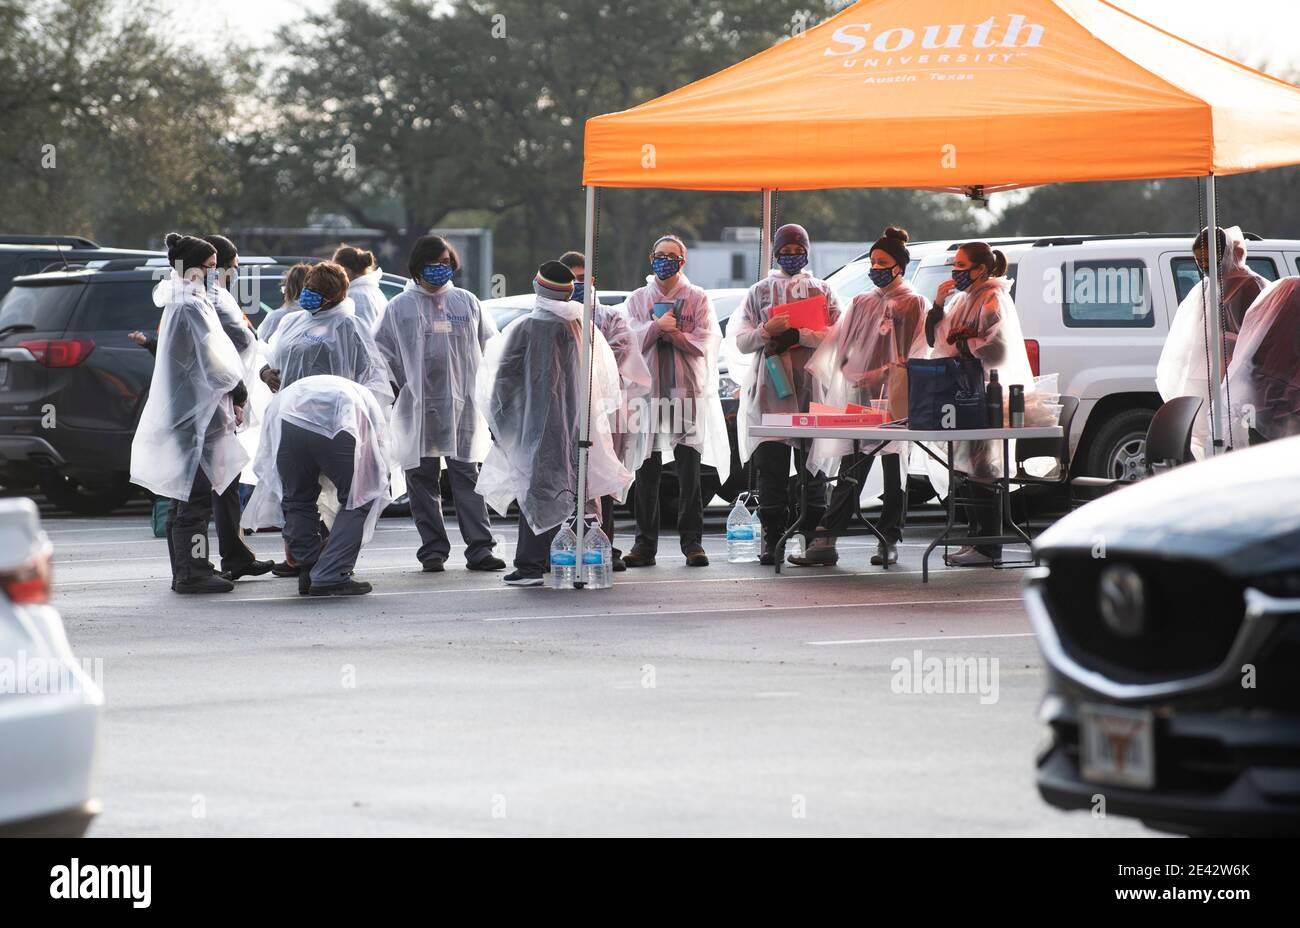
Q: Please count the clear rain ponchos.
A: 15